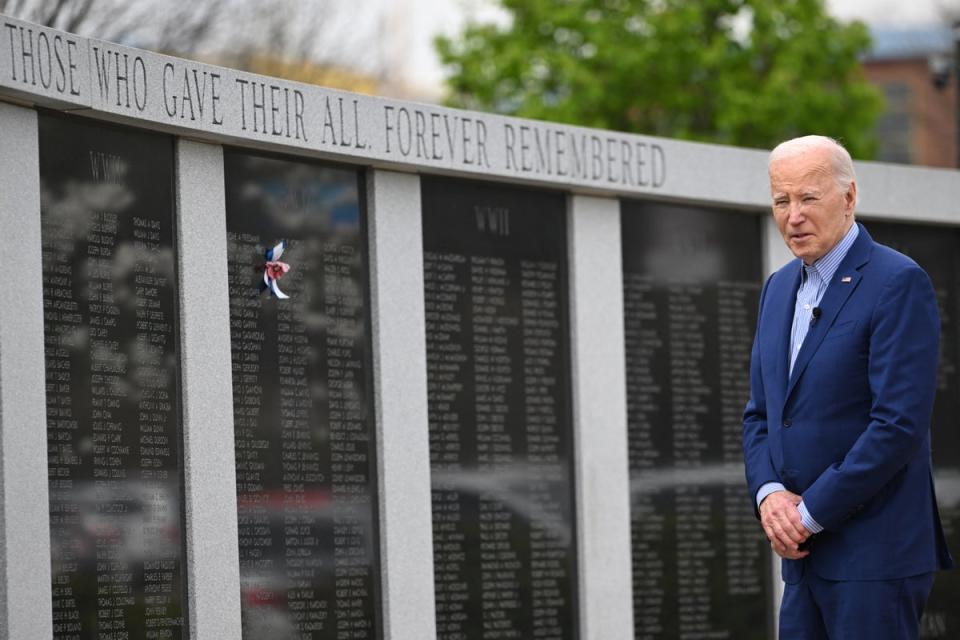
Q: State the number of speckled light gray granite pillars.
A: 5